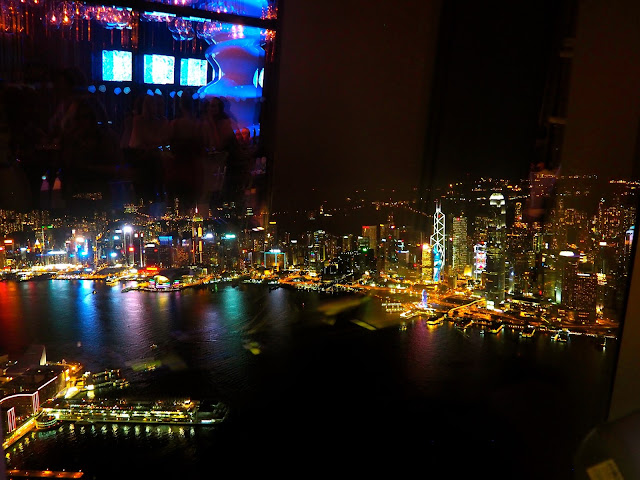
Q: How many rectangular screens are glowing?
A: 3